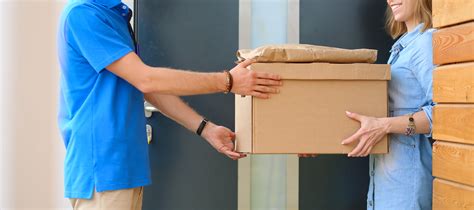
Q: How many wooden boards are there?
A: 6